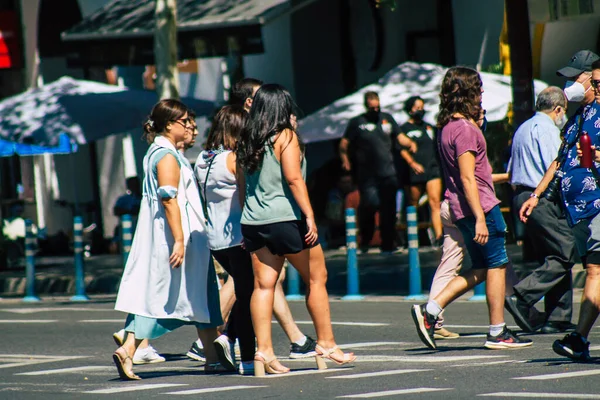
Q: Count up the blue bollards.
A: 7